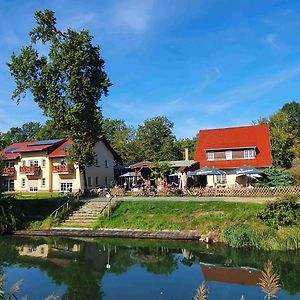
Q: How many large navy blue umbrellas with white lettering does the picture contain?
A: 2